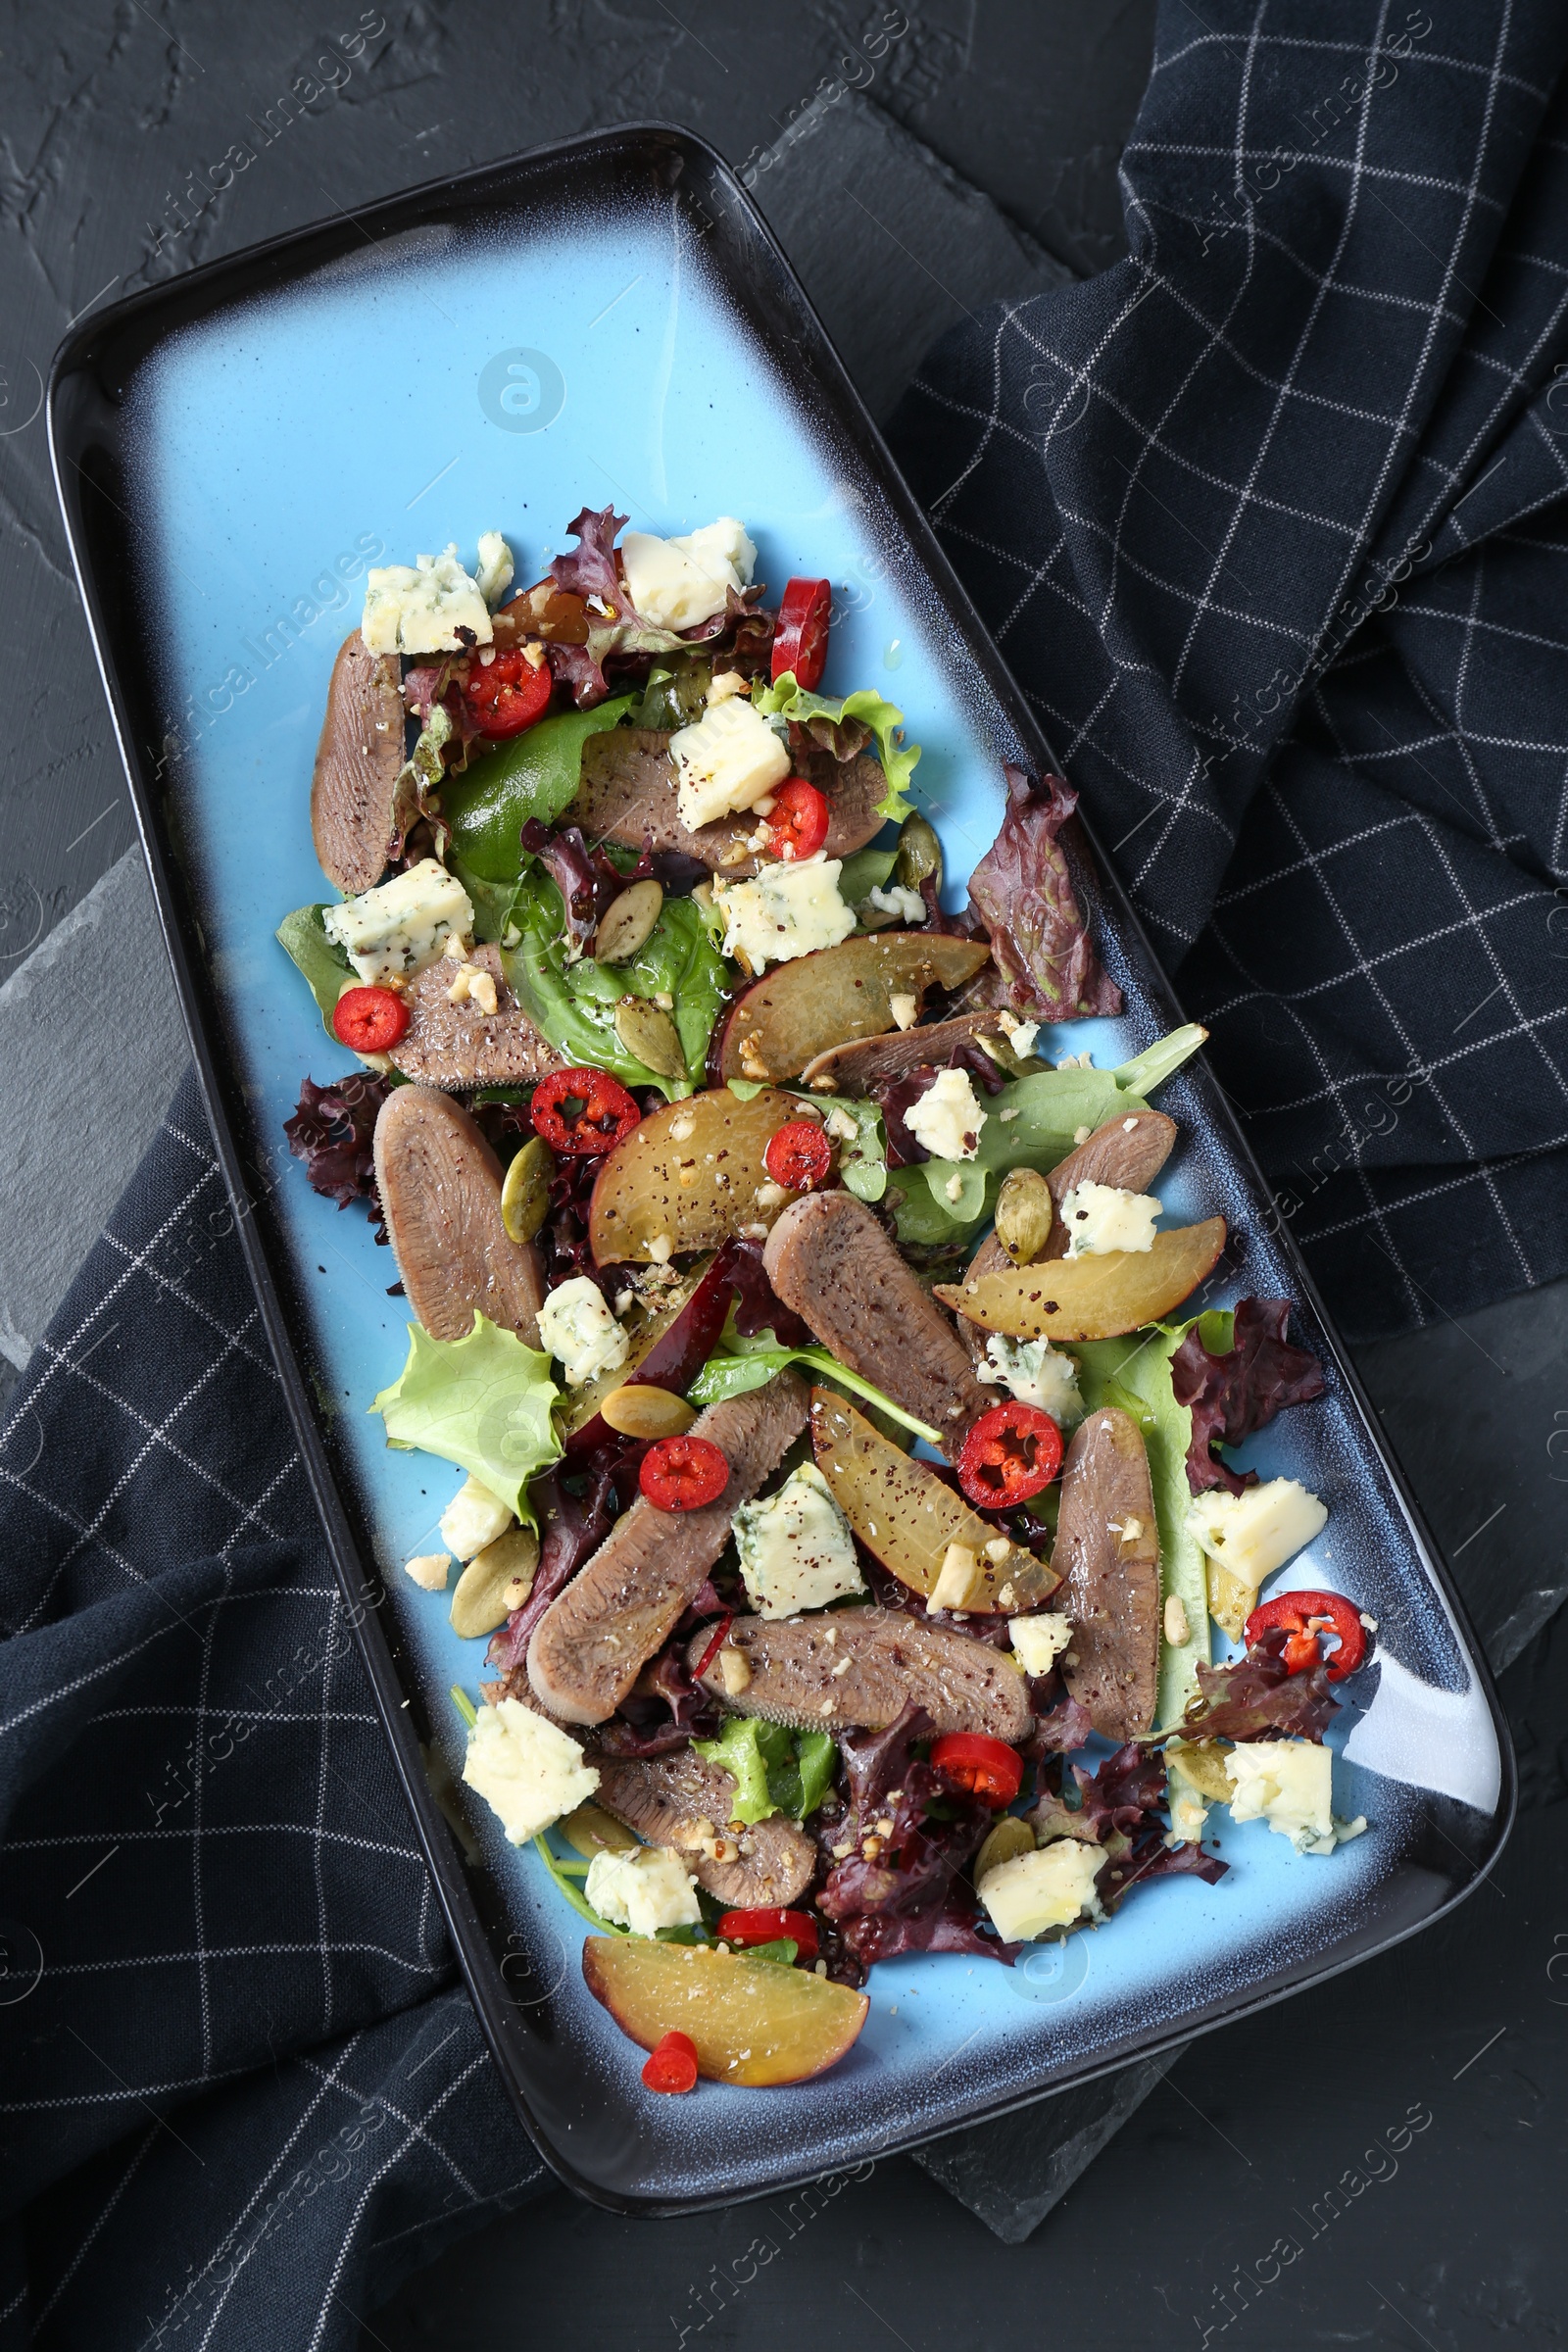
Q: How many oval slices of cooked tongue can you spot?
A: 11